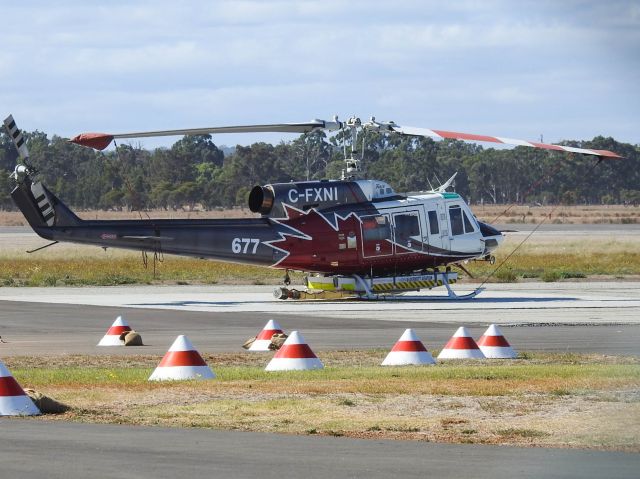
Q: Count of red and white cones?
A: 8